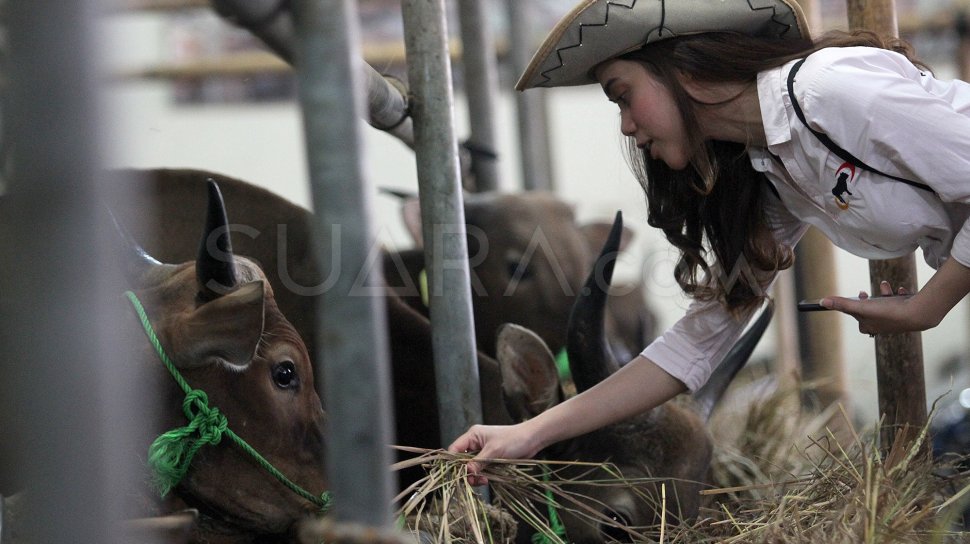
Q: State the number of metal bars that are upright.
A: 5